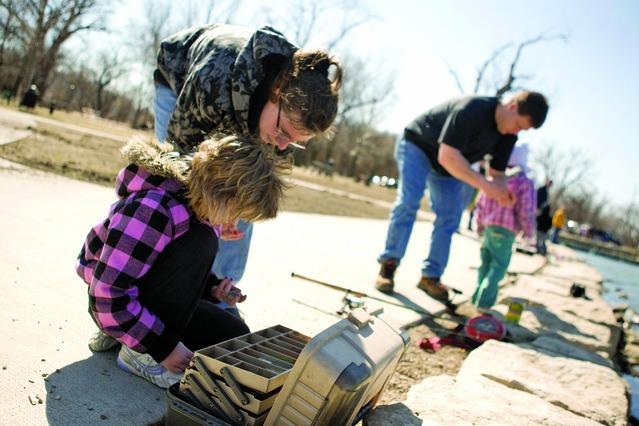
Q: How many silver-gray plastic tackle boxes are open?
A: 1